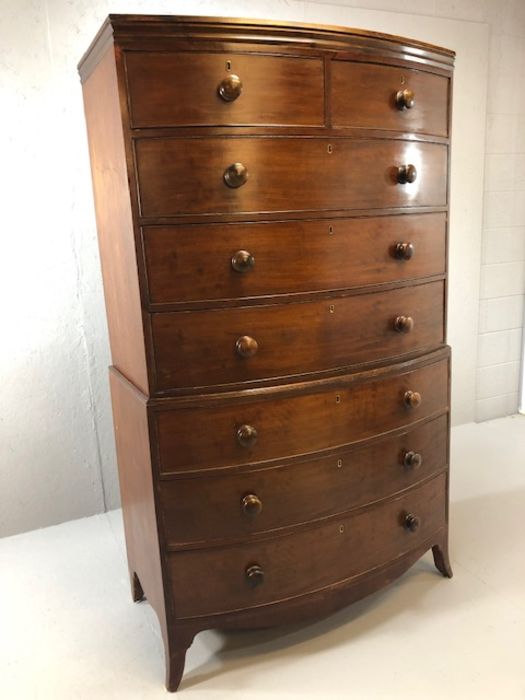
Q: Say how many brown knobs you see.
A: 14